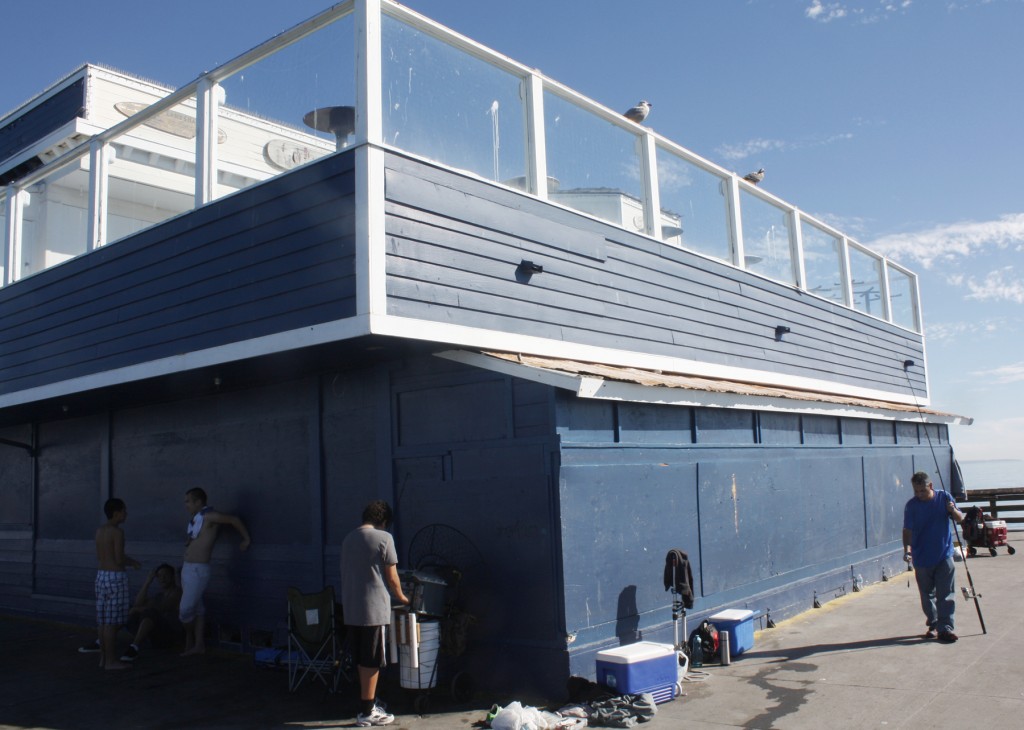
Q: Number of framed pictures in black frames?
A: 0